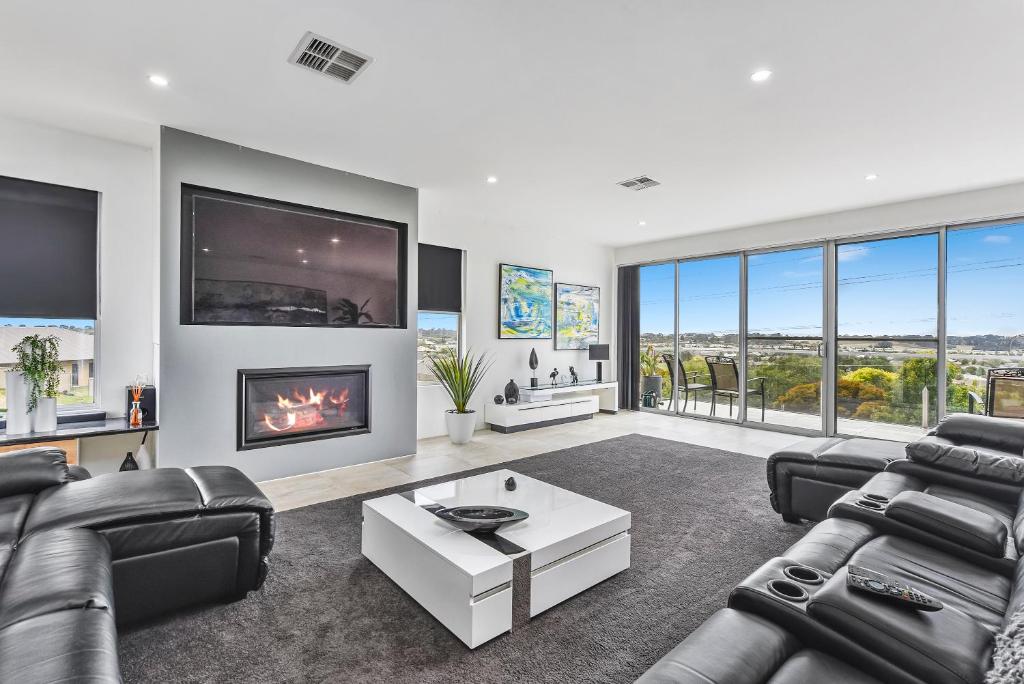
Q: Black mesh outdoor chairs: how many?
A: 3